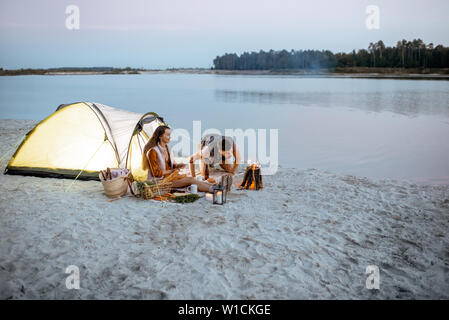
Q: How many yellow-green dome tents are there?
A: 1